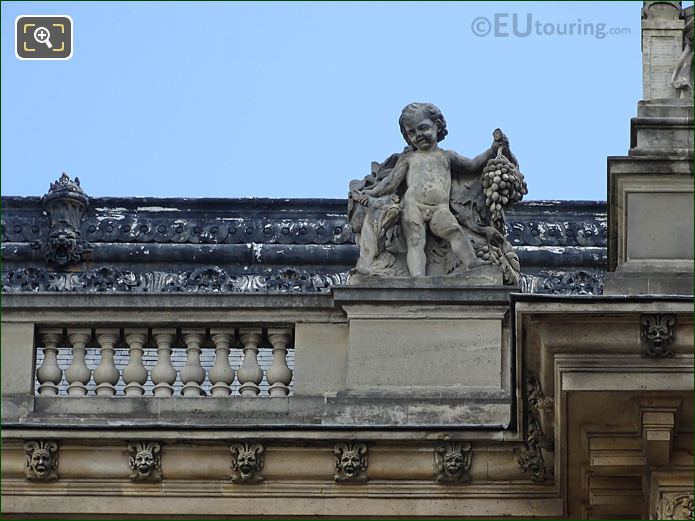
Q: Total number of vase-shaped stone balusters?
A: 9